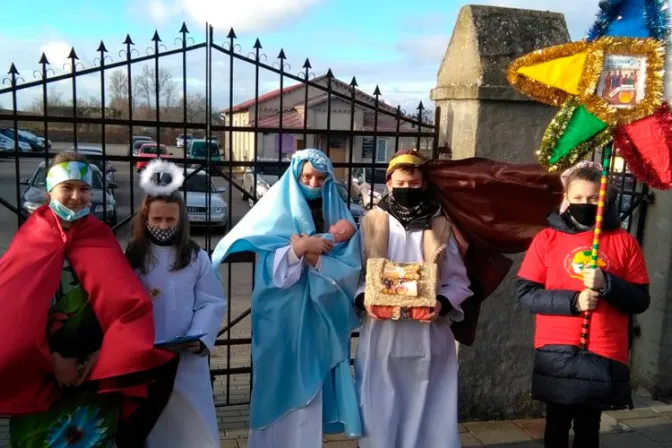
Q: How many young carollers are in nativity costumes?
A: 4